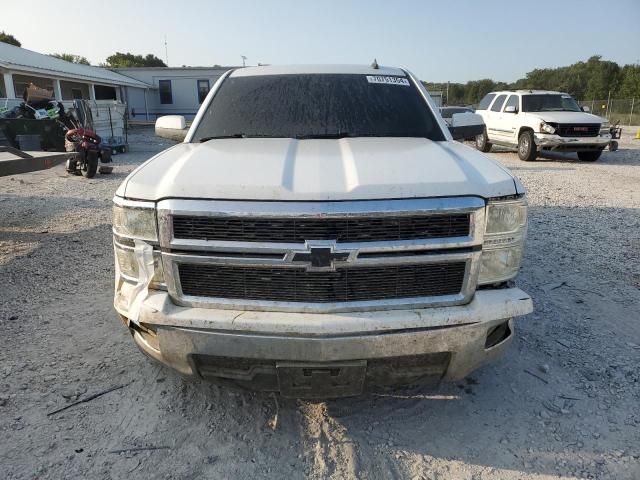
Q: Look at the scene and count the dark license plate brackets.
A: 1